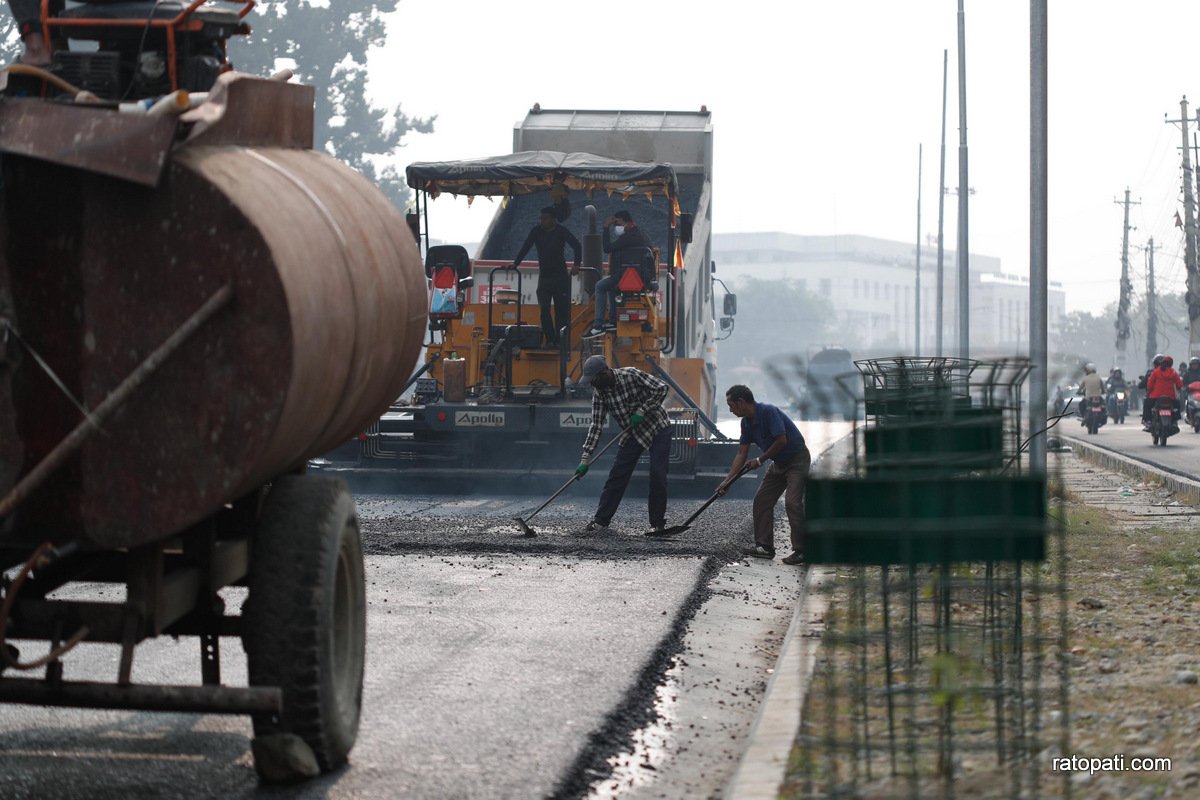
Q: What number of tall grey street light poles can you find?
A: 4